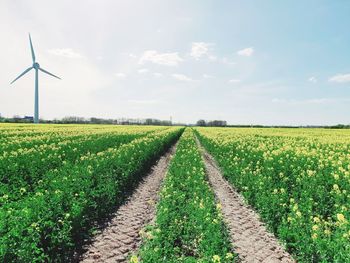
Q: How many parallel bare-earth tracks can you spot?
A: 2